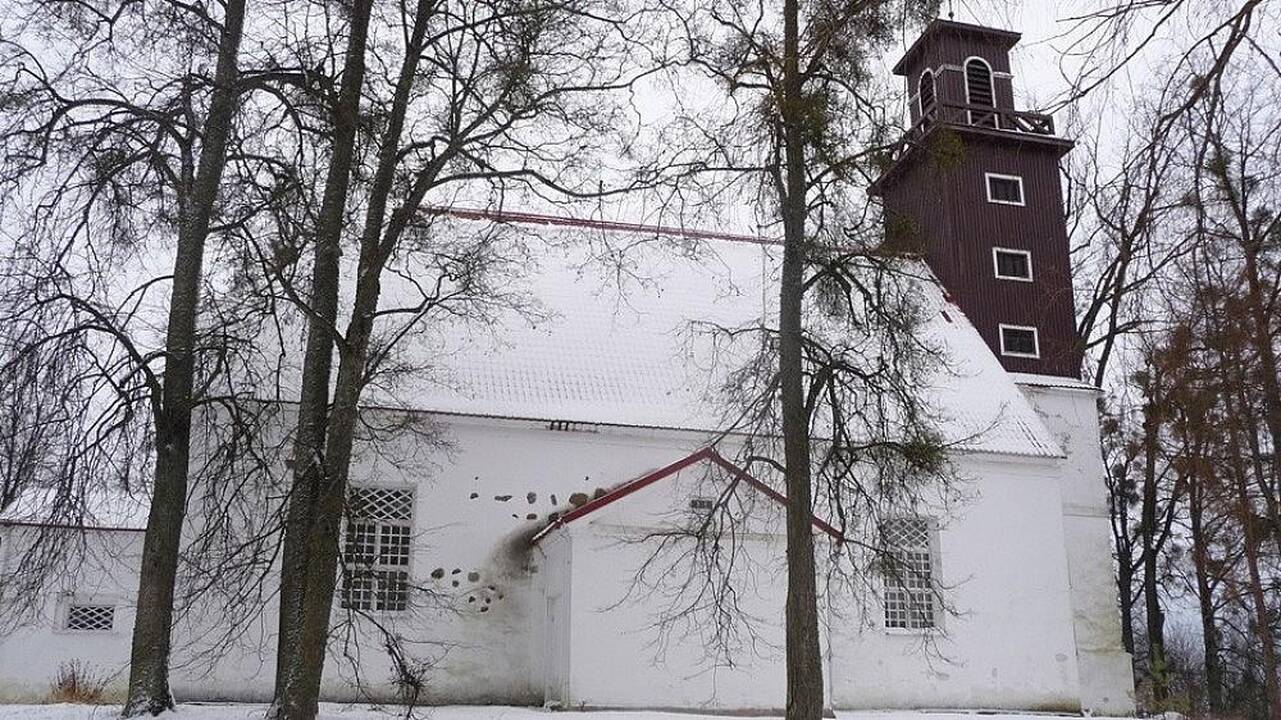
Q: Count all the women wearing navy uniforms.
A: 0